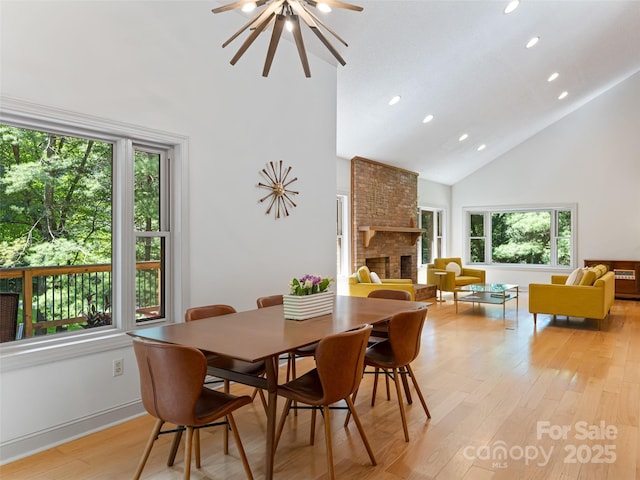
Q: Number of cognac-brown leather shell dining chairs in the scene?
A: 6